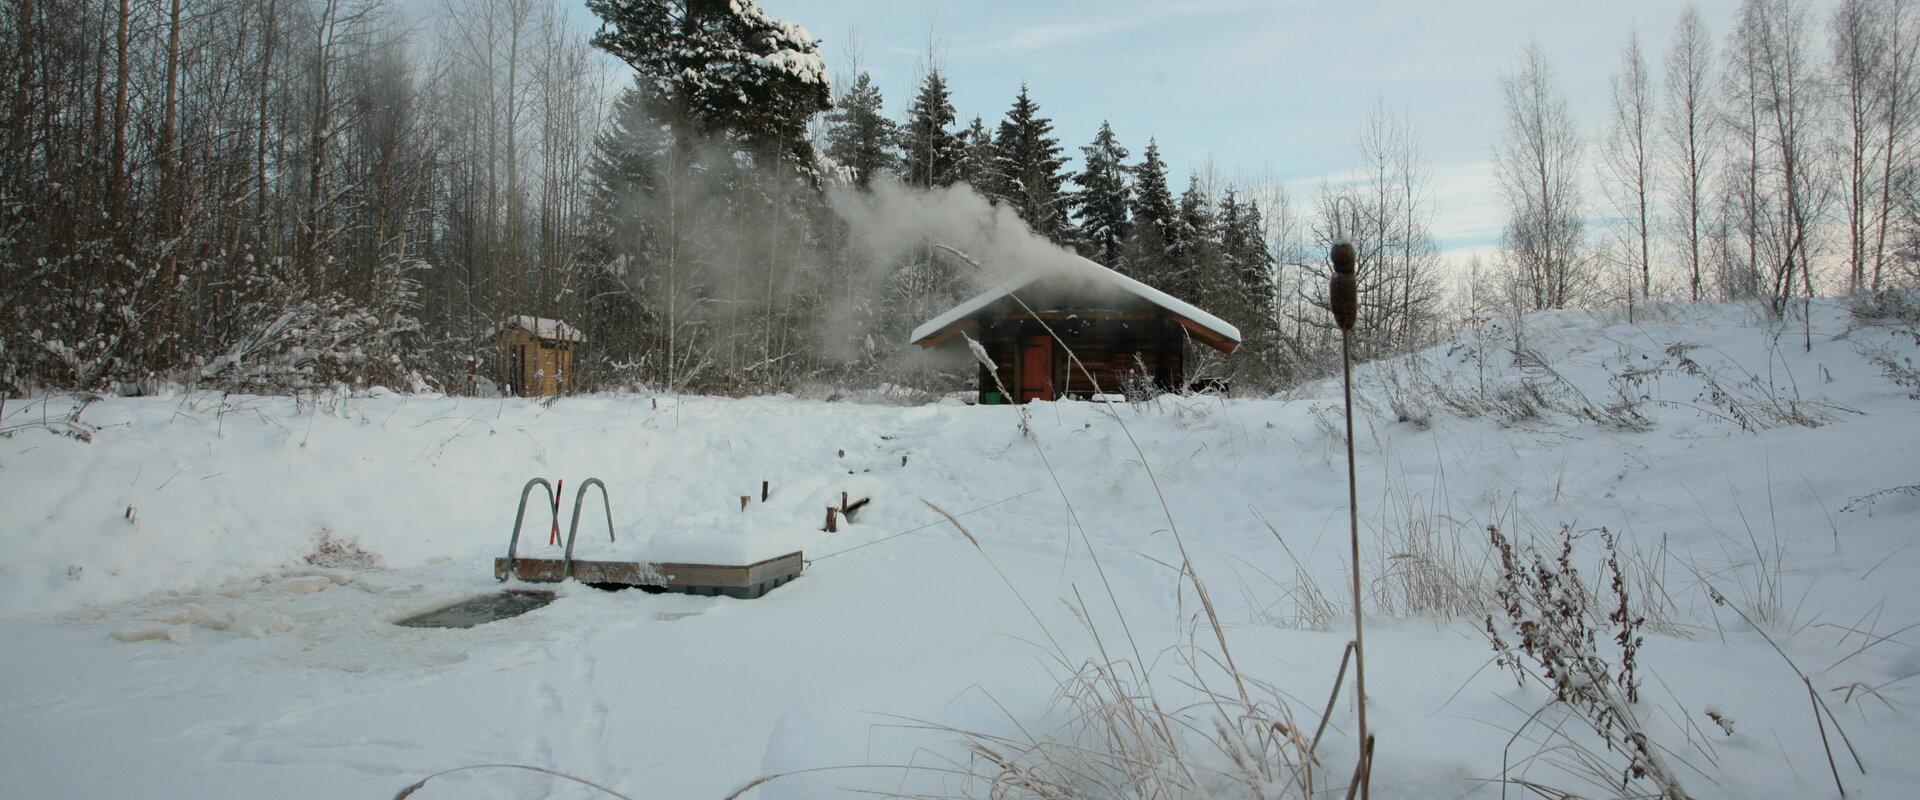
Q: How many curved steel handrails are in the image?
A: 2